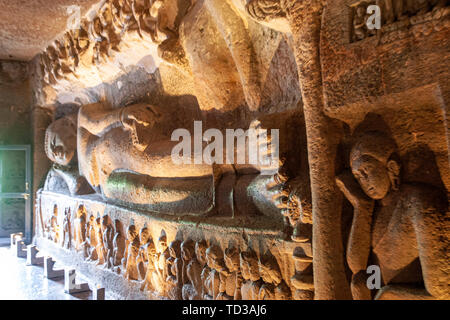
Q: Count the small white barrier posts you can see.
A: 6